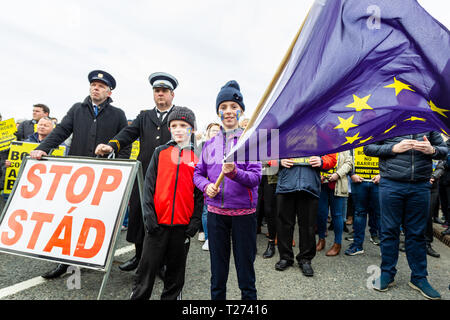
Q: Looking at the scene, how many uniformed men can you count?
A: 2